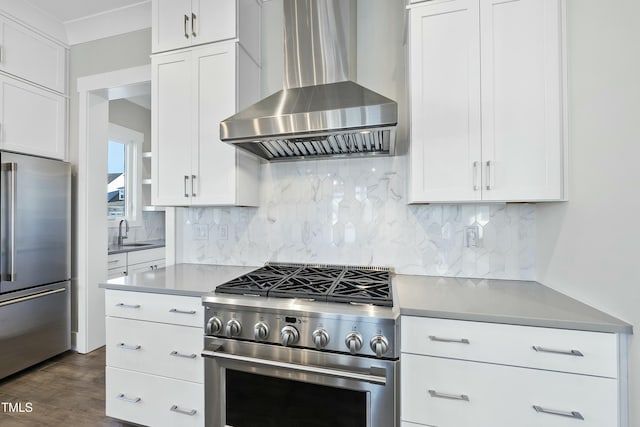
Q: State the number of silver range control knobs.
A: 7